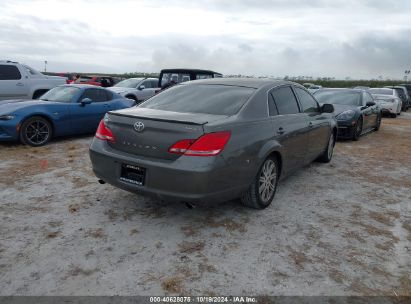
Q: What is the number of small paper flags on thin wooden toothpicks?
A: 0